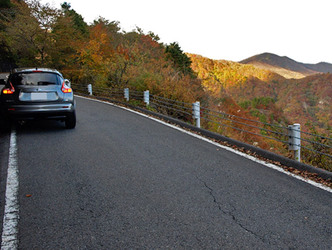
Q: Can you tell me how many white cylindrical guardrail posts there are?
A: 5